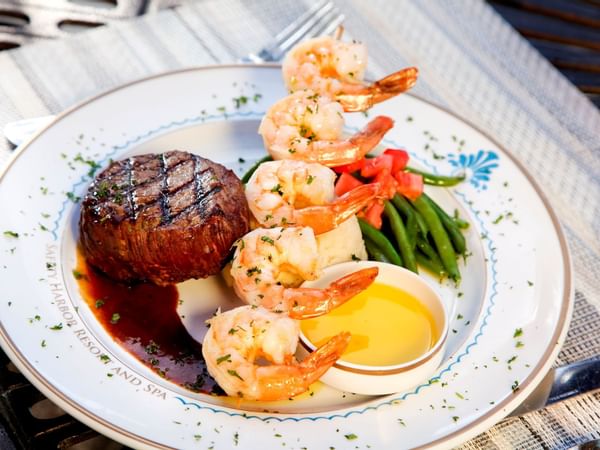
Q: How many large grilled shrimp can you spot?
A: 5